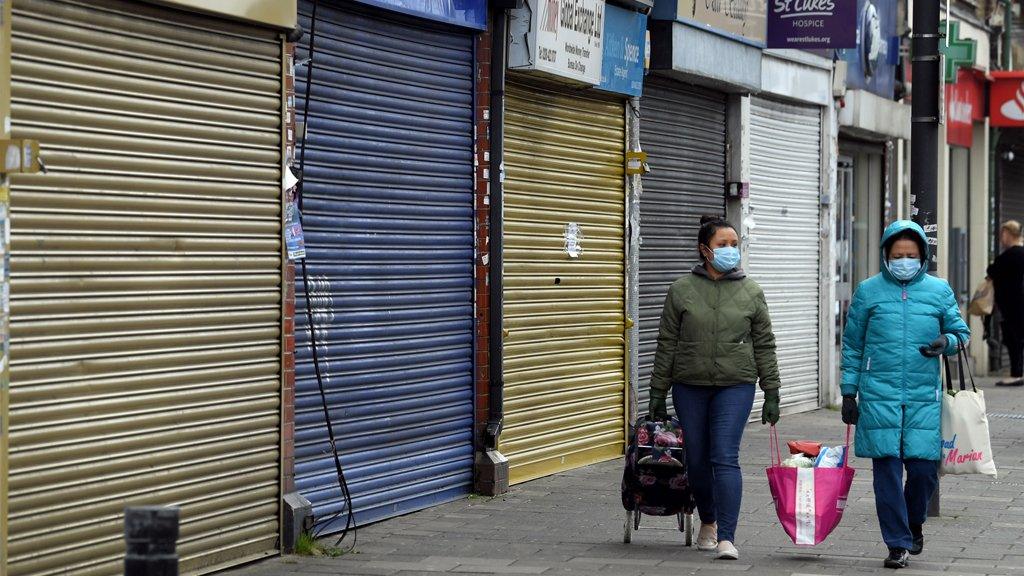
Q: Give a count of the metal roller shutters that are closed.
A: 5